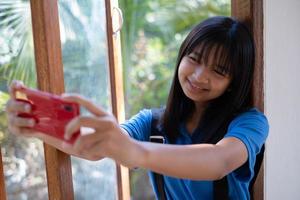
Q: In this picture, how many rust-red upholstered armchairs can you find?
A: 0